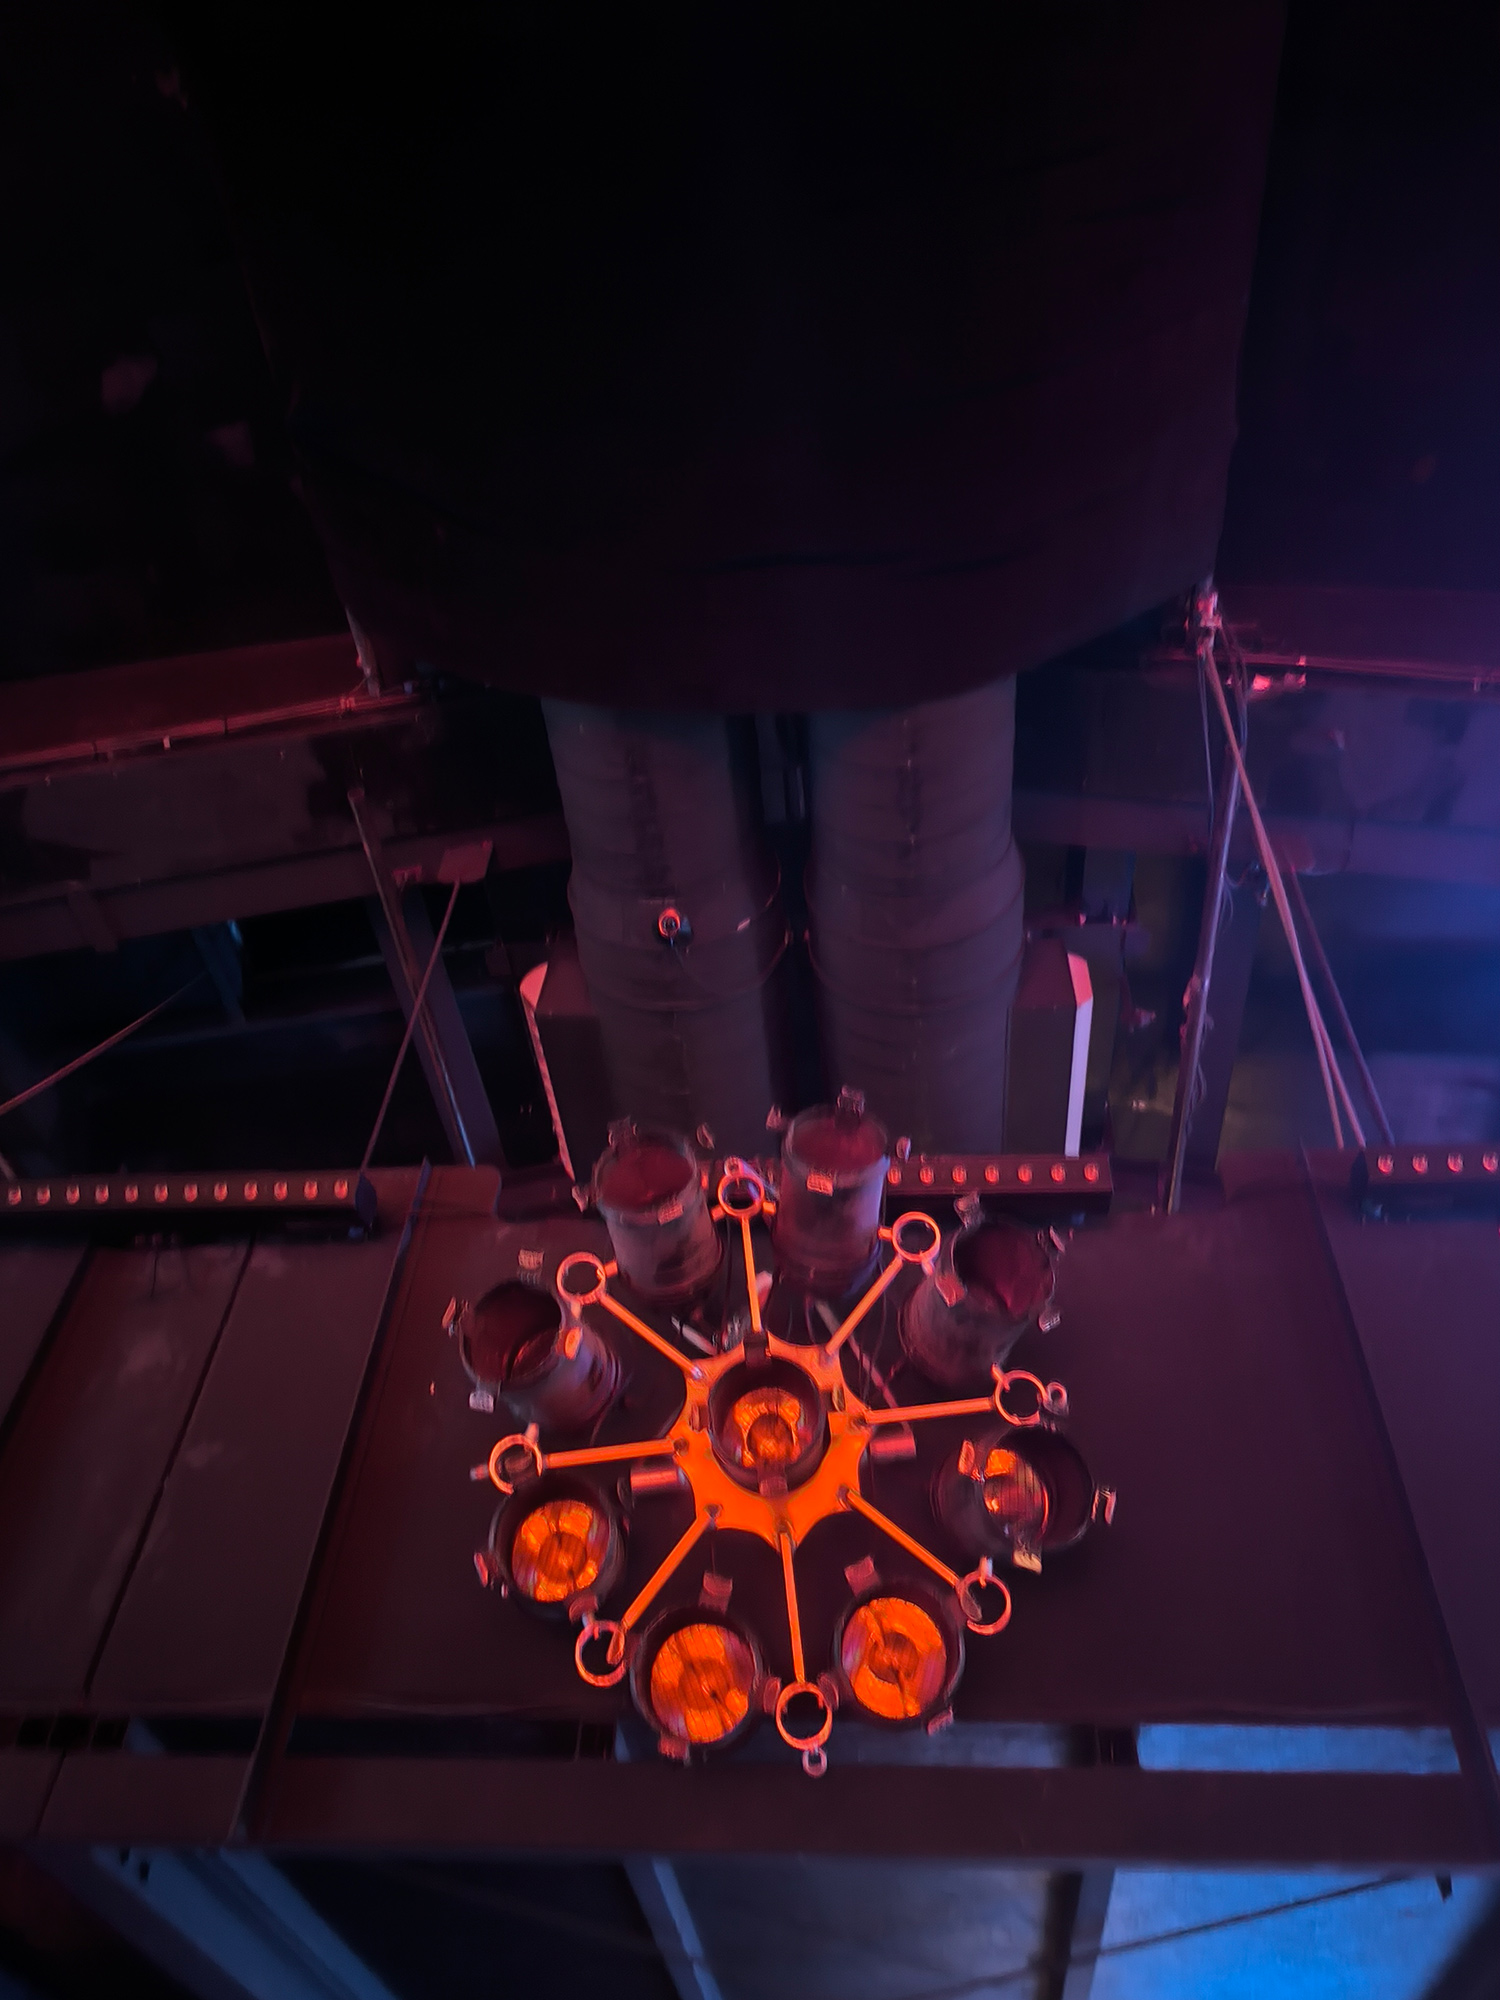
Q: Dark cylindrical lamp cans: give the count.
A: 9